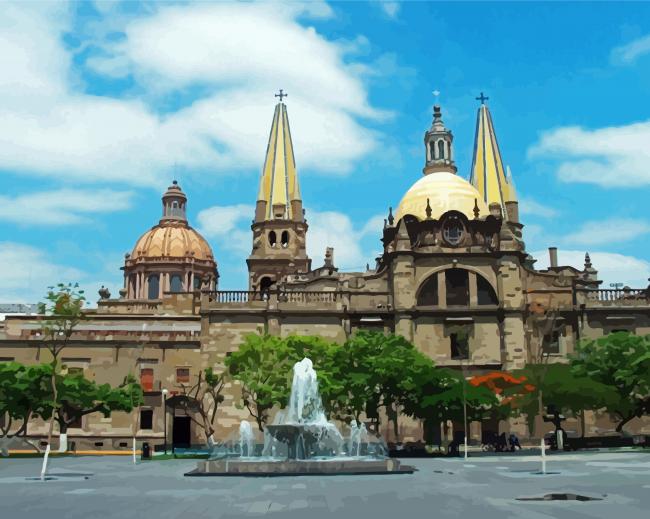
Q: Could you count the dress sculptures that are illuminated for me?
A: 0